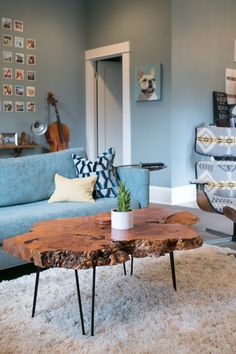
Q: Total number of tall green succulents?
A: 1